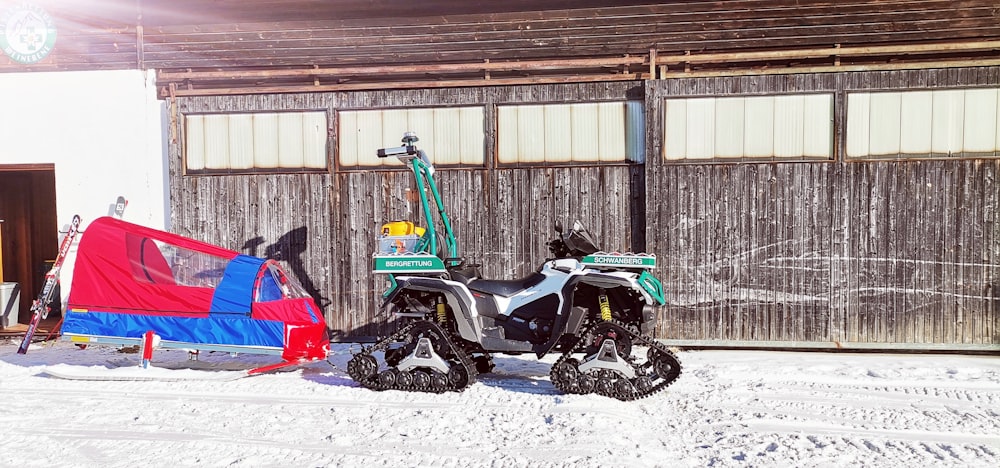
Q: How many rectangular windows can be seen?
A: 5